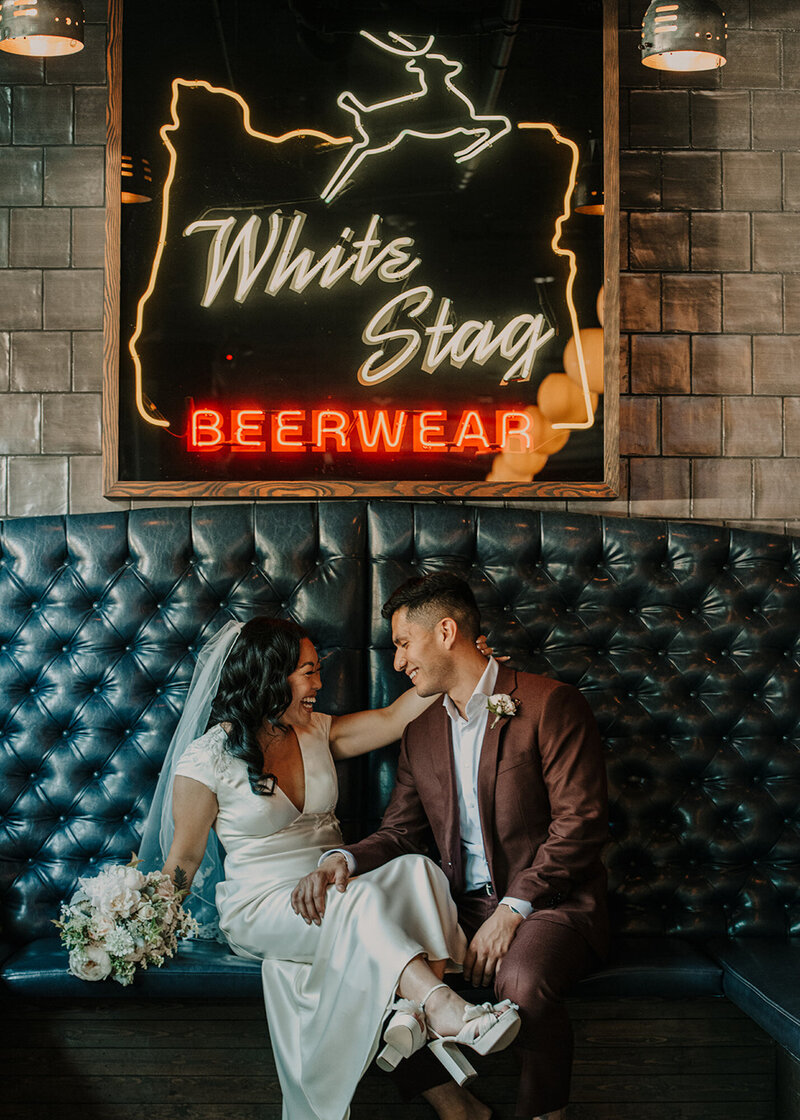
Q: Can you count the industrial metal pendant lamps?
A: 2